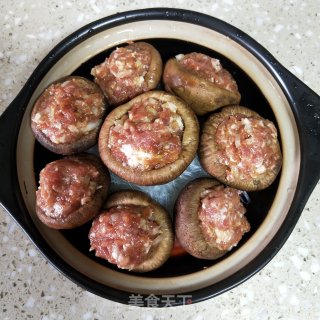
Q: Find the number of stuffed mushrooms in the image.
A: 8